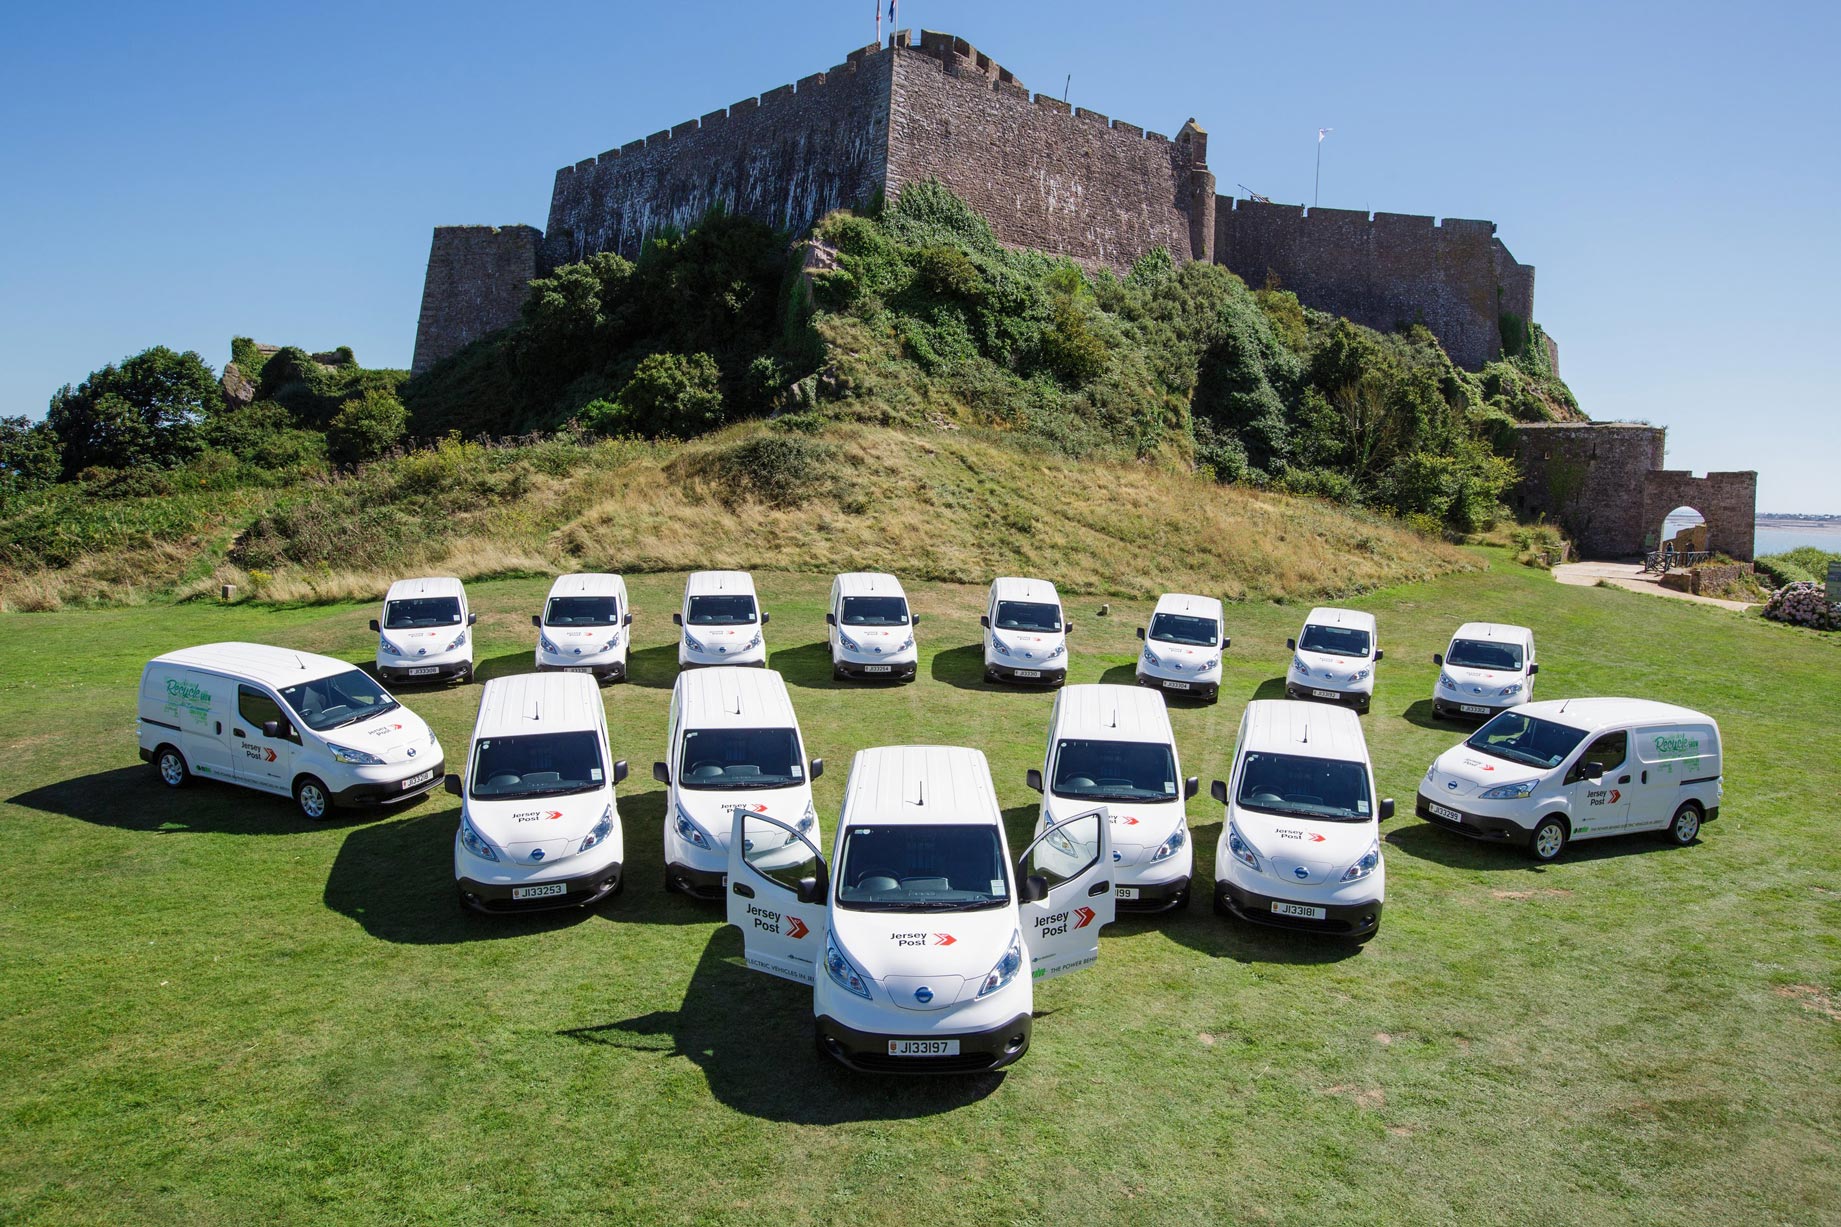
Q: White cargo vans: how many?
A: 15